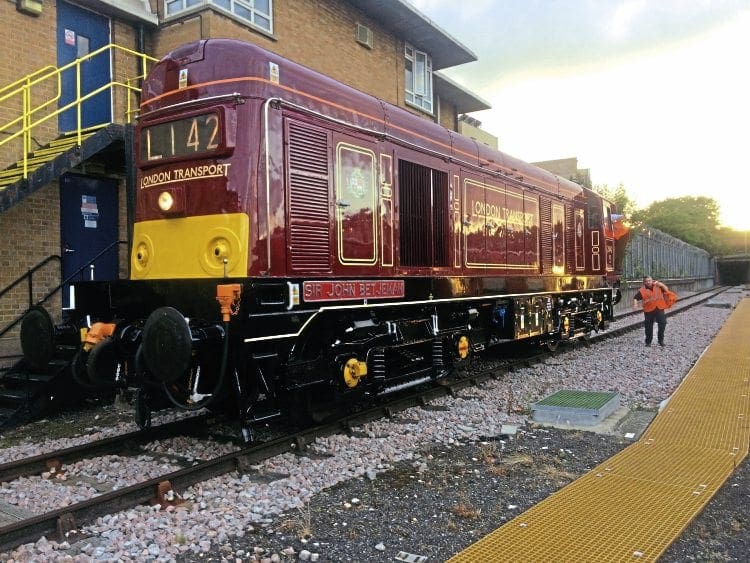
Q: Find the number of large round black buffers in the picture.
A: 2